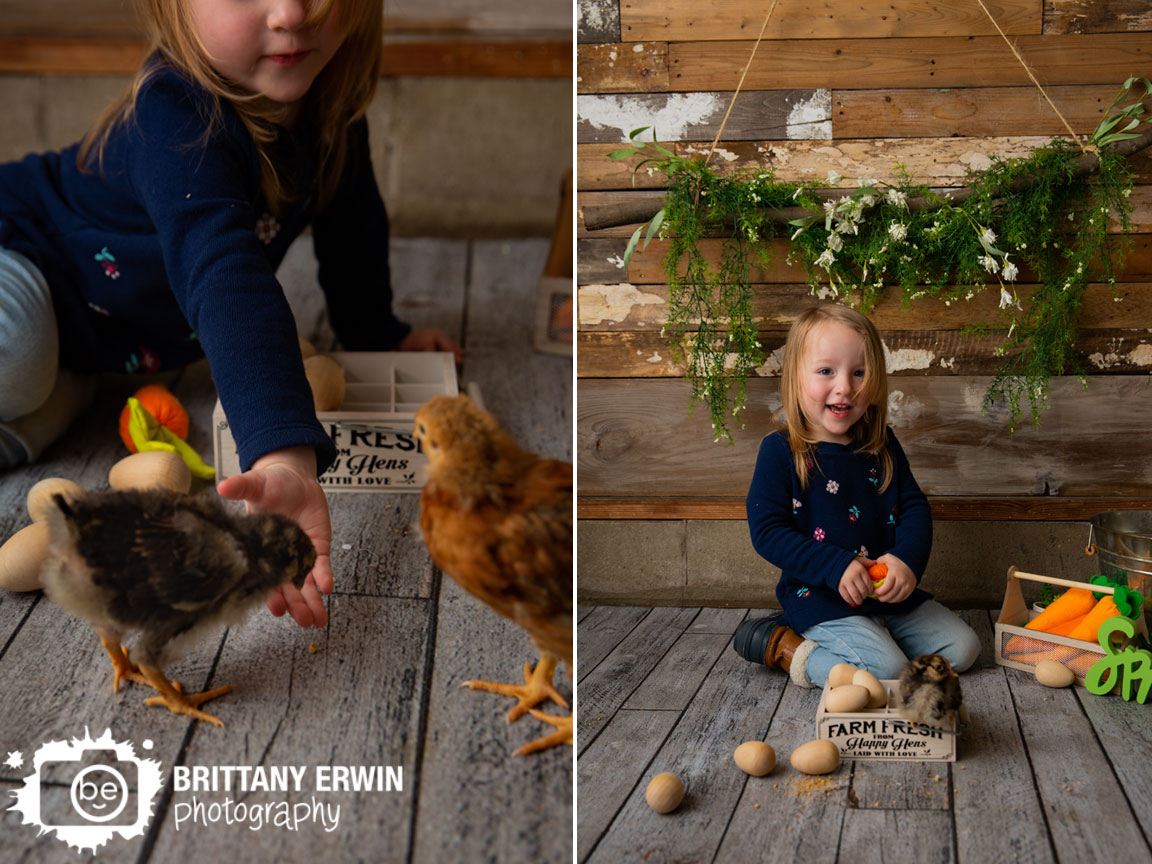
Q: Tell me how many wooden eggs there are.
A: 12